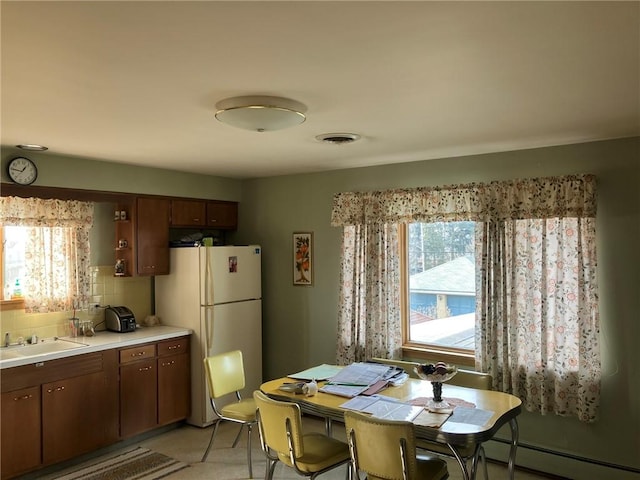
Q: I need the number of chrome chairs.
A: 5